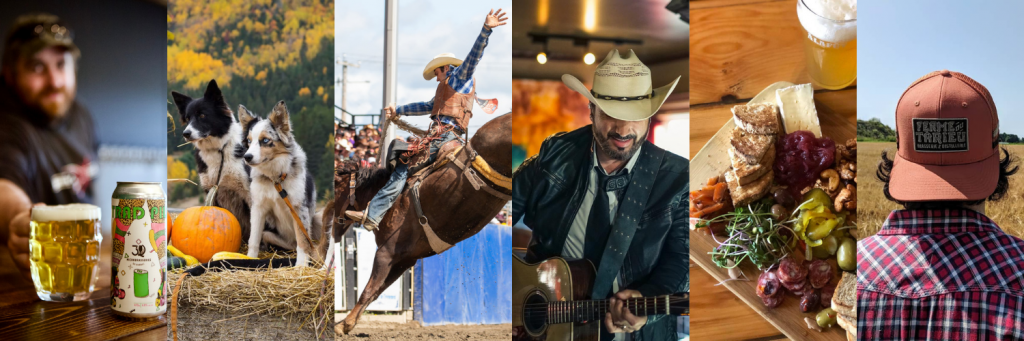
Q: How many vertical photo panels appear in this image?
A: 6